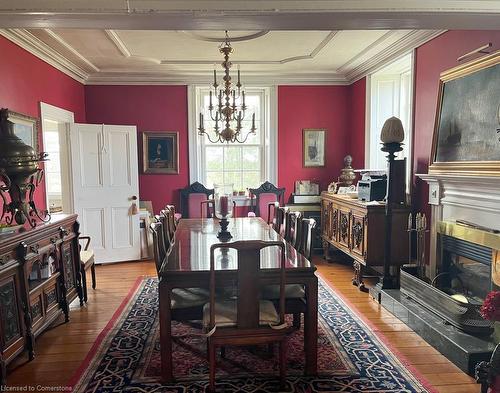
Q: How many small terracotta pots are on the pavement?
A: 0